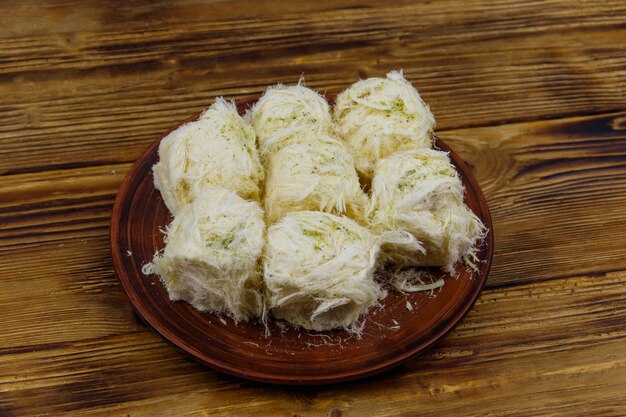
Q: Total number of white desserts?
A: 7